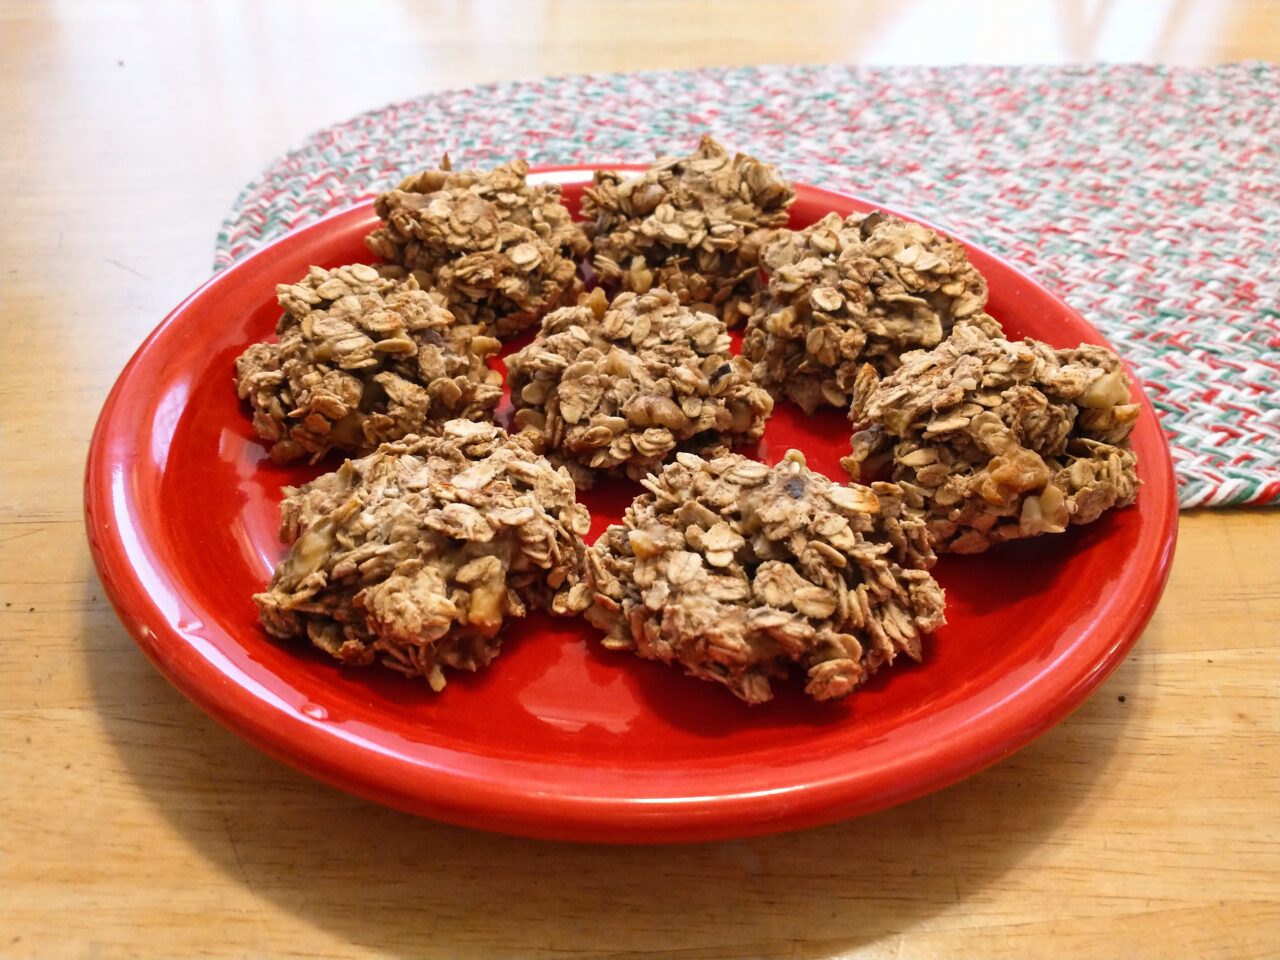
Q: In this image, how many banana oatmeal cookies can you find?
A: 8